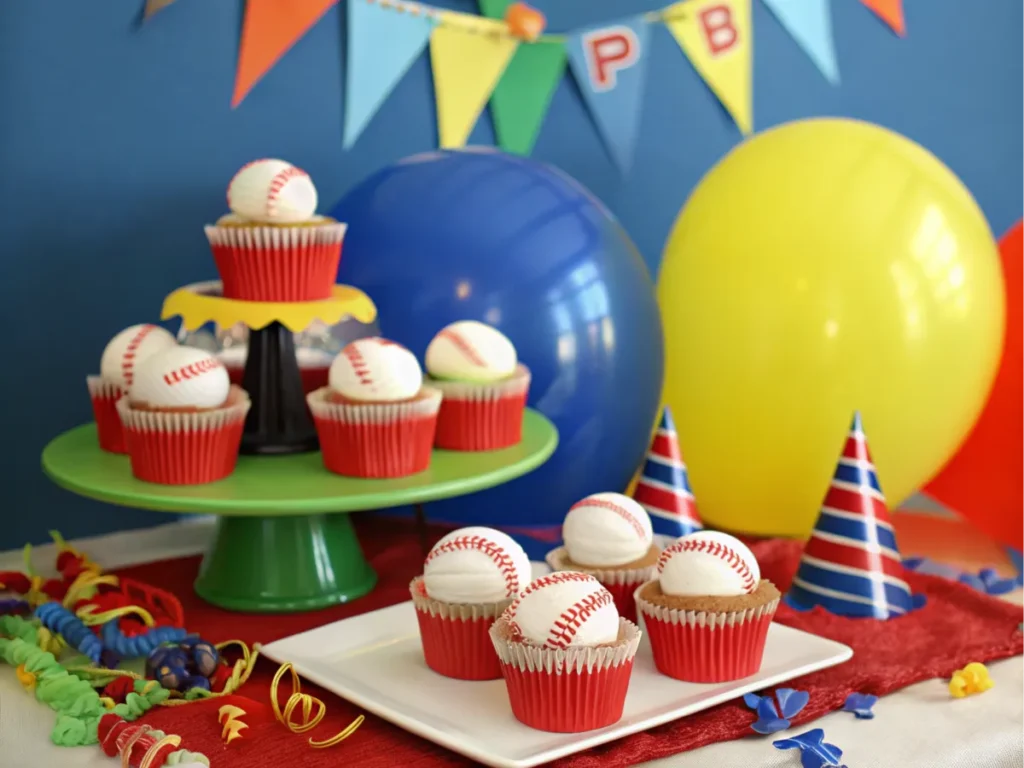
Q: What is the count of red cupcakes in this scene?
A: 9